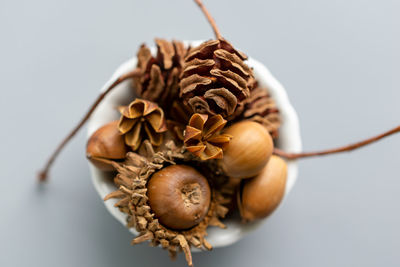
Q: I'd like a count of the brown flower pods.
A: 2